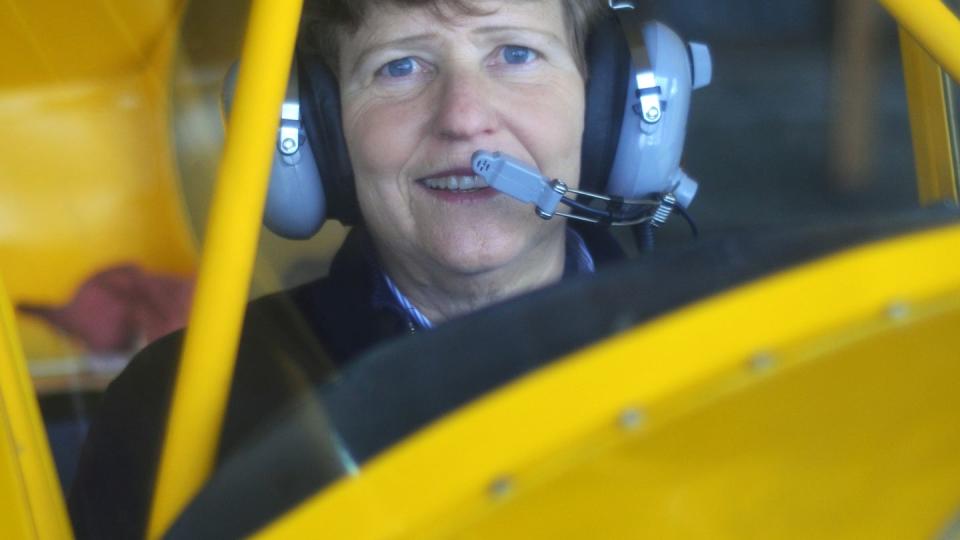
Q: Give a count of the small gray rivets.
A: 4